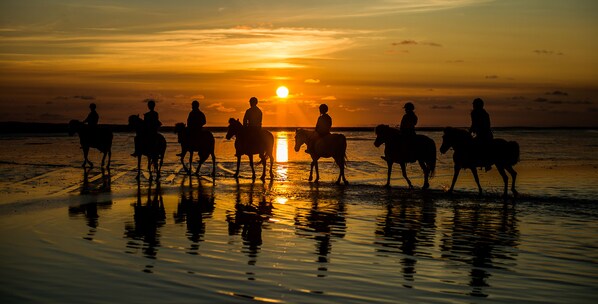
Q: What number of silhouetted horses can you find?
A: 7